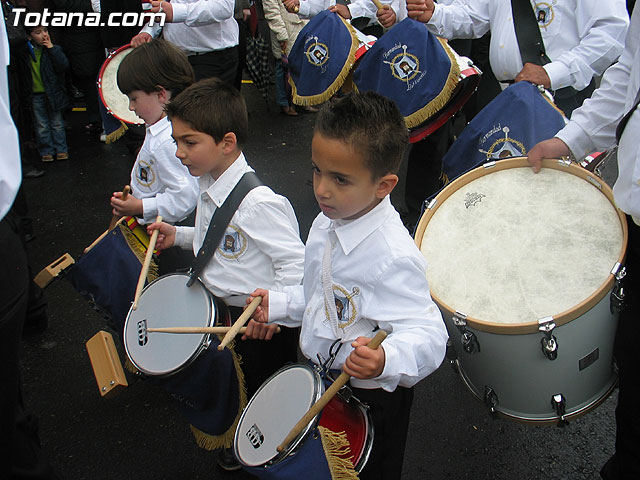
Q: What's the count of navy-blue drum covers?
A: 7